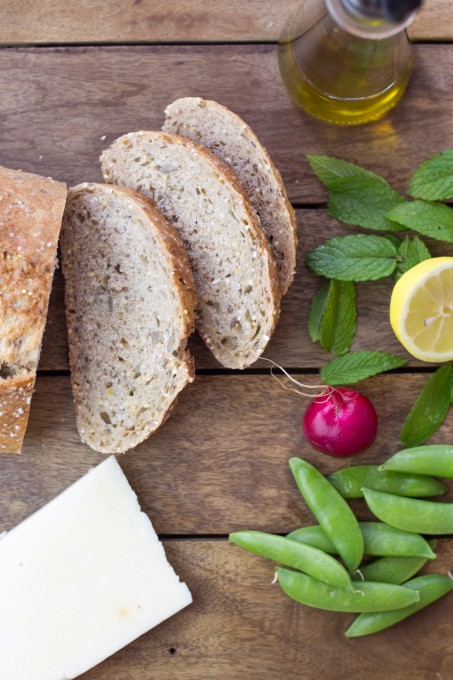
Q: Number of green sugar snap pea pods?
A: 9